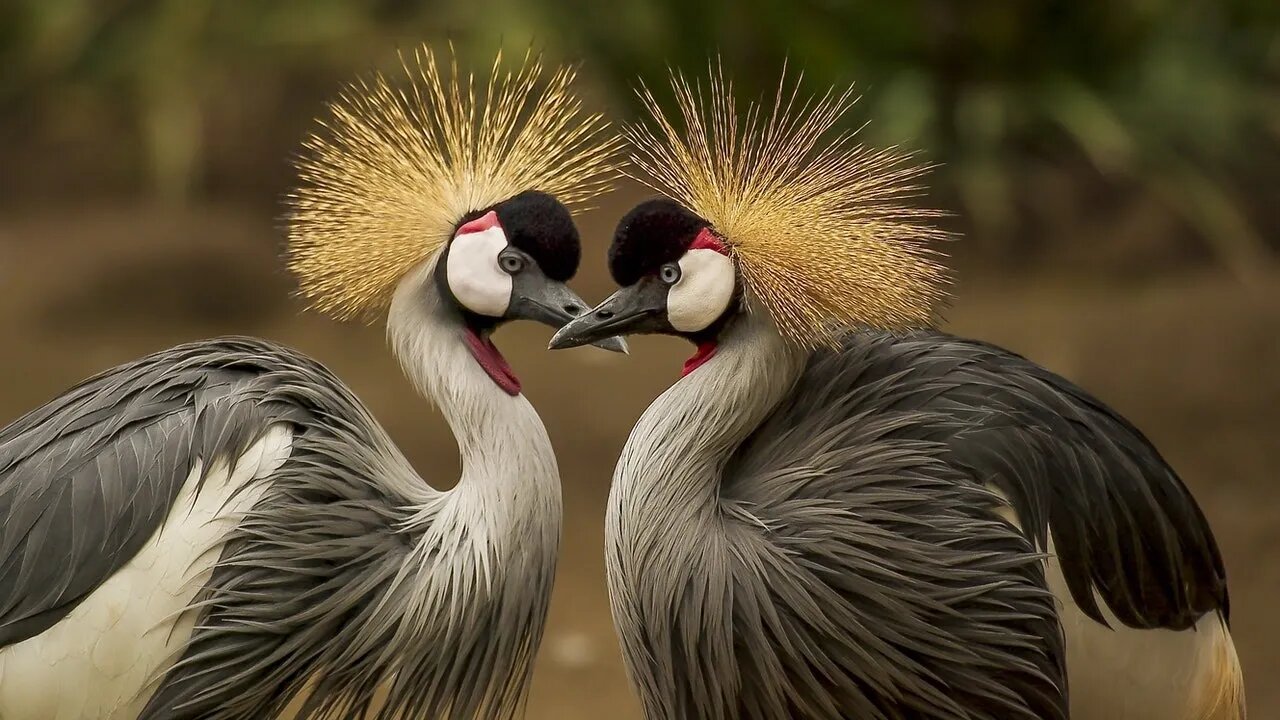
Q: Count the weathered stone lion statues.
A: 0